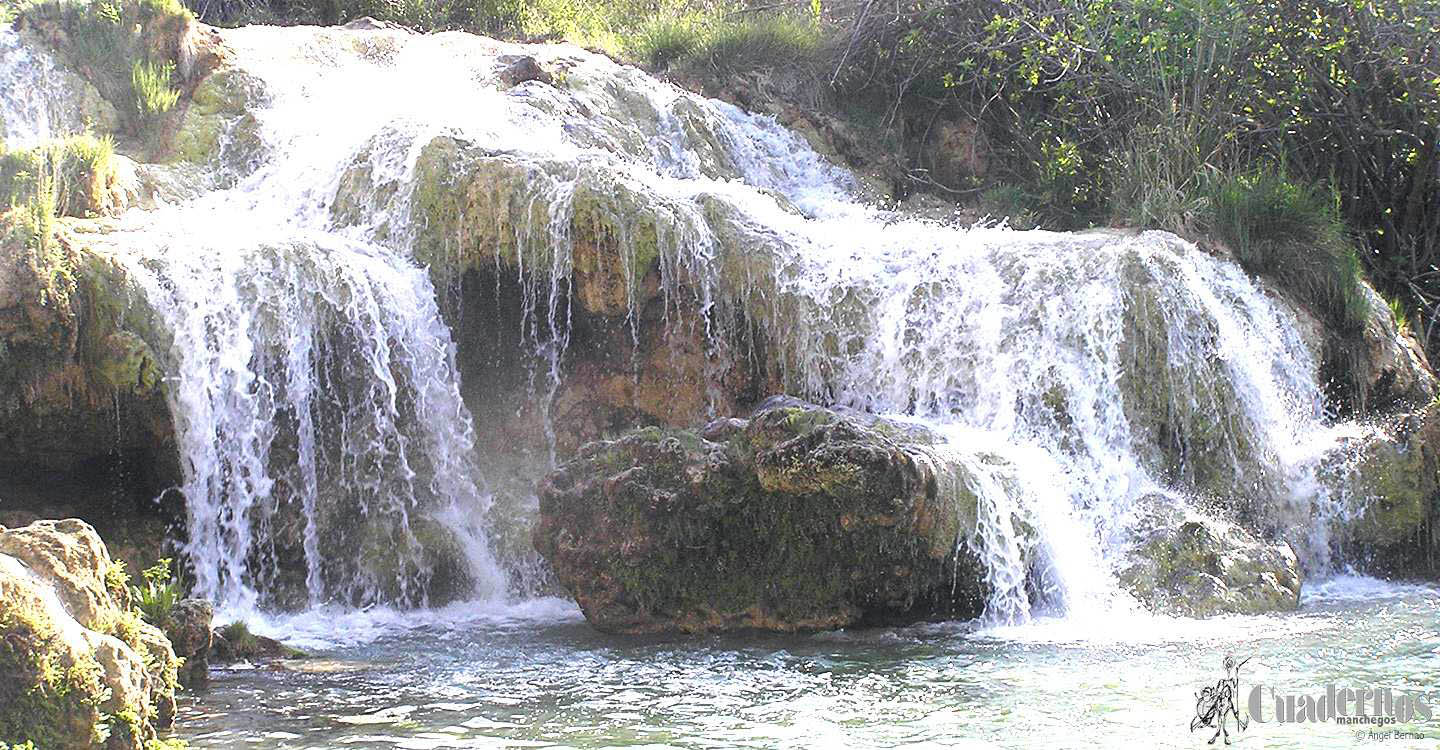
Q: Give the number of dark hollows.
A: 2